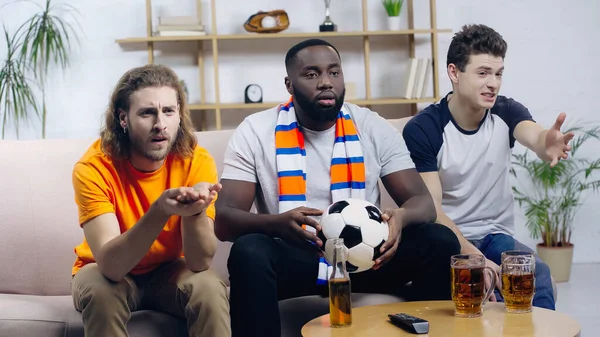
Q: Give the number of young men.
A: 3